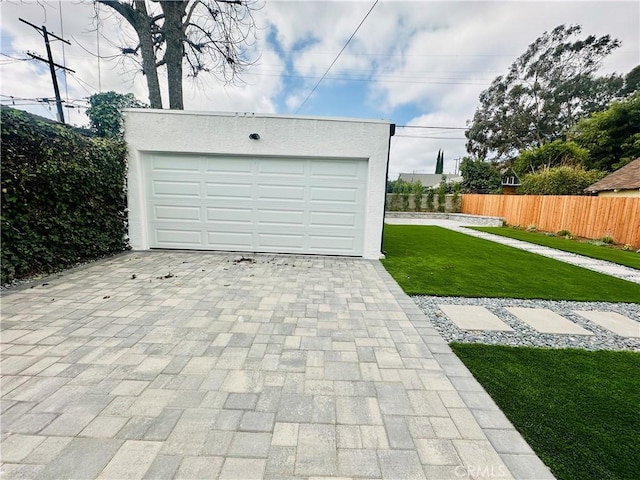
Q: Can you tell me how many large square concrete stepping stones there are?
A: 3